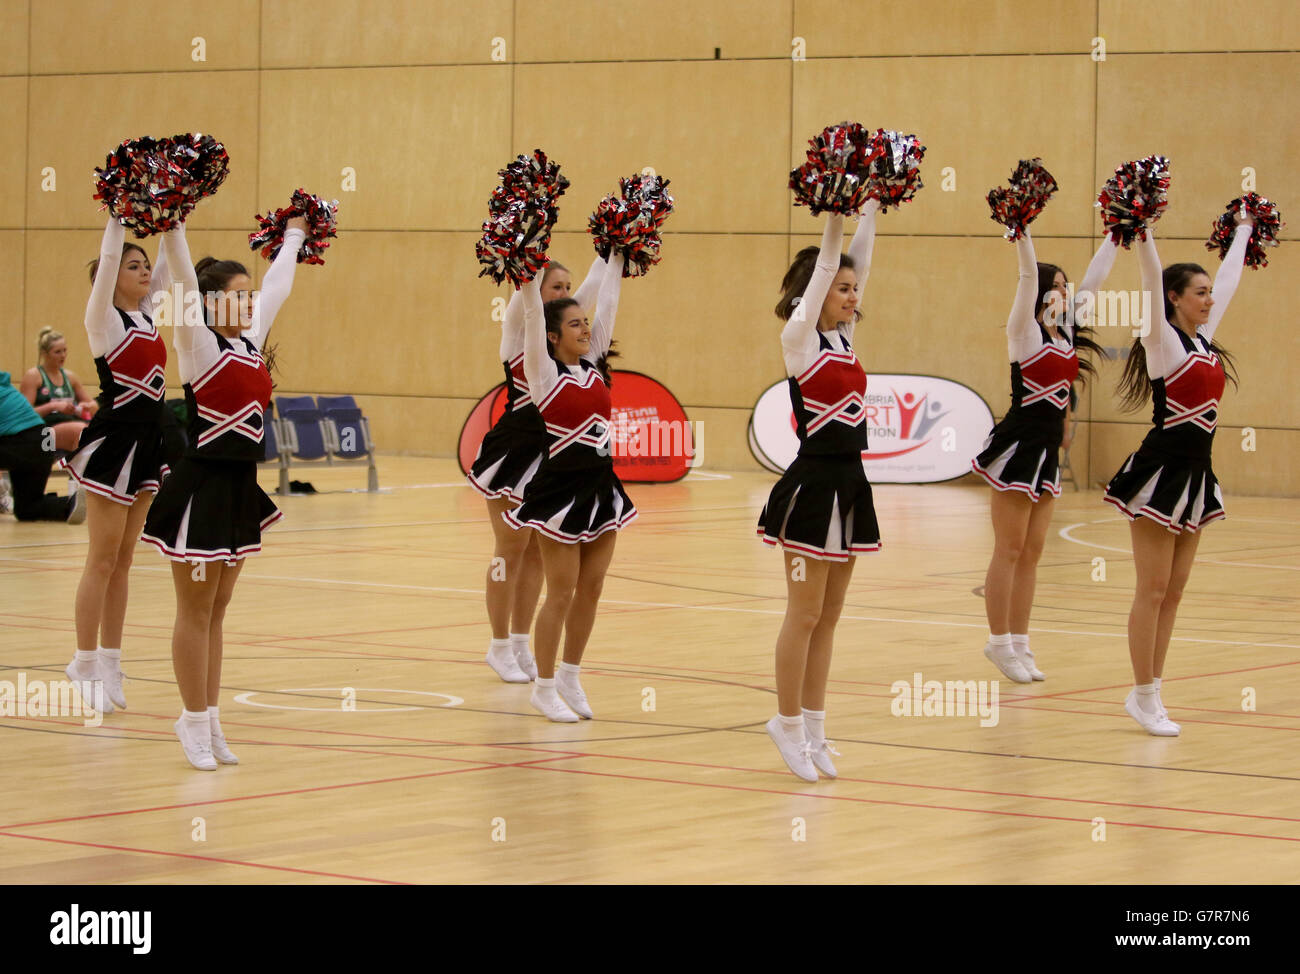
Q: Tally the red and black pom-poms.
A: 14